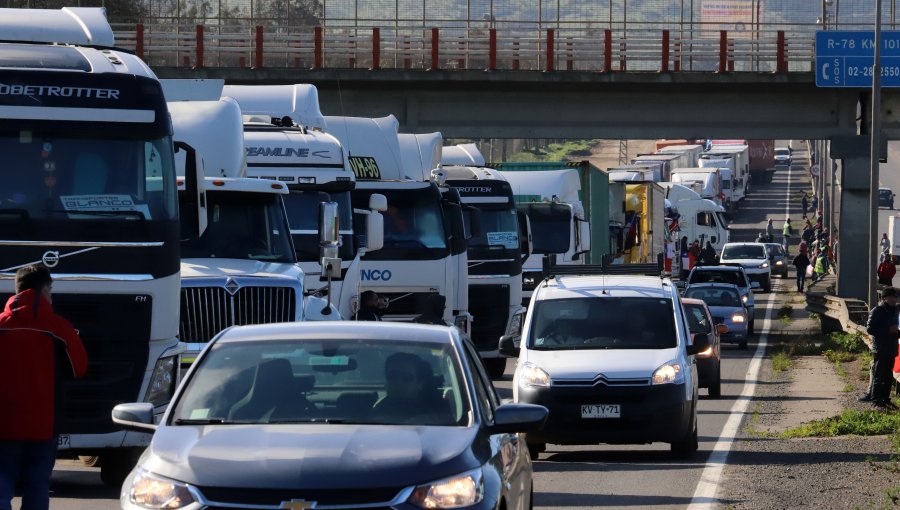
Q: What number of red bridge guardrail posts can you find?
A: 12